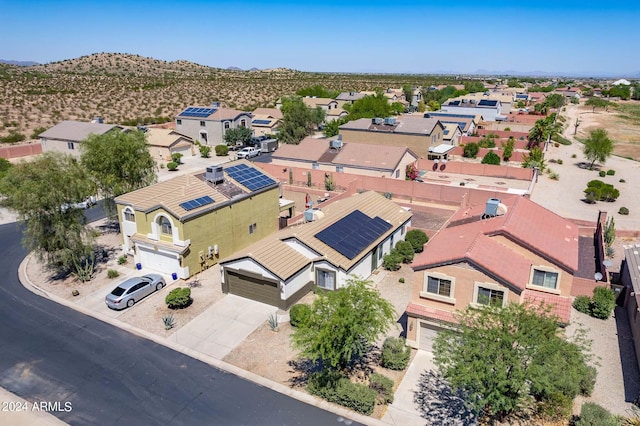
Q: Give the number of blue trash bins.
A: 2